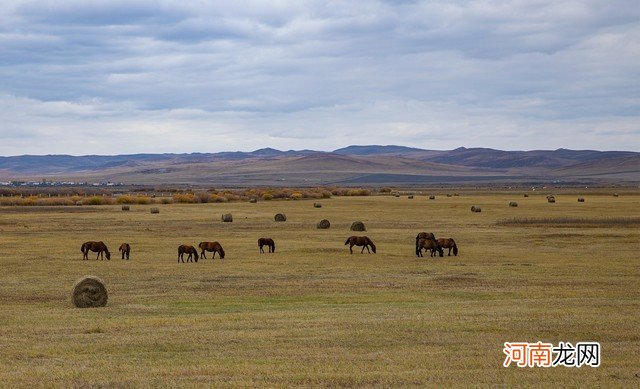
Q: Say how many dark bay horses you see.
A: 9